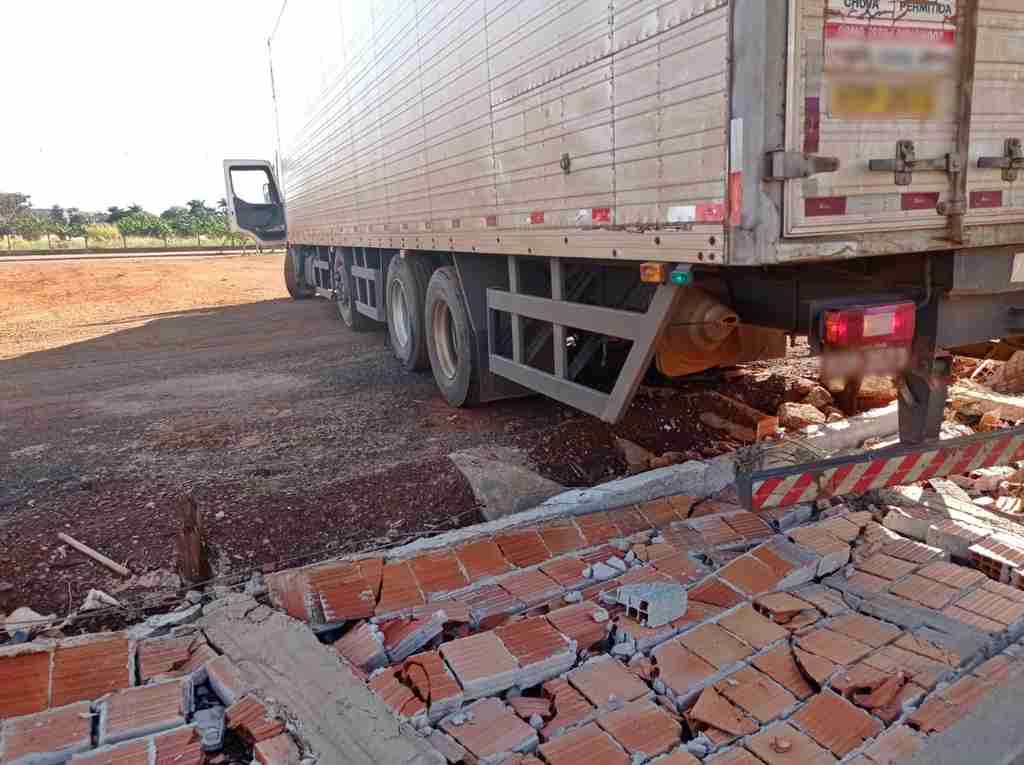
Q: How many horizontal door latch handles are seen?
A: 2